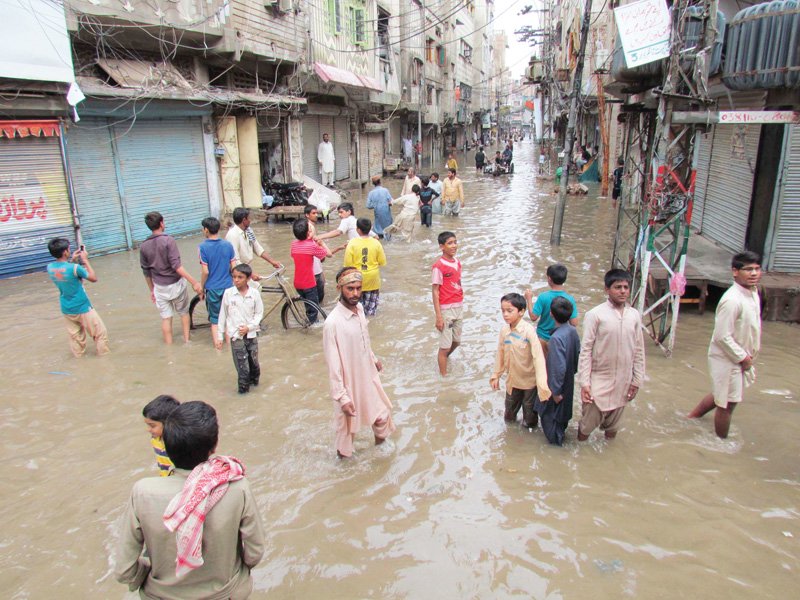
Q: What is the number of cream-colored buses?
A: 0